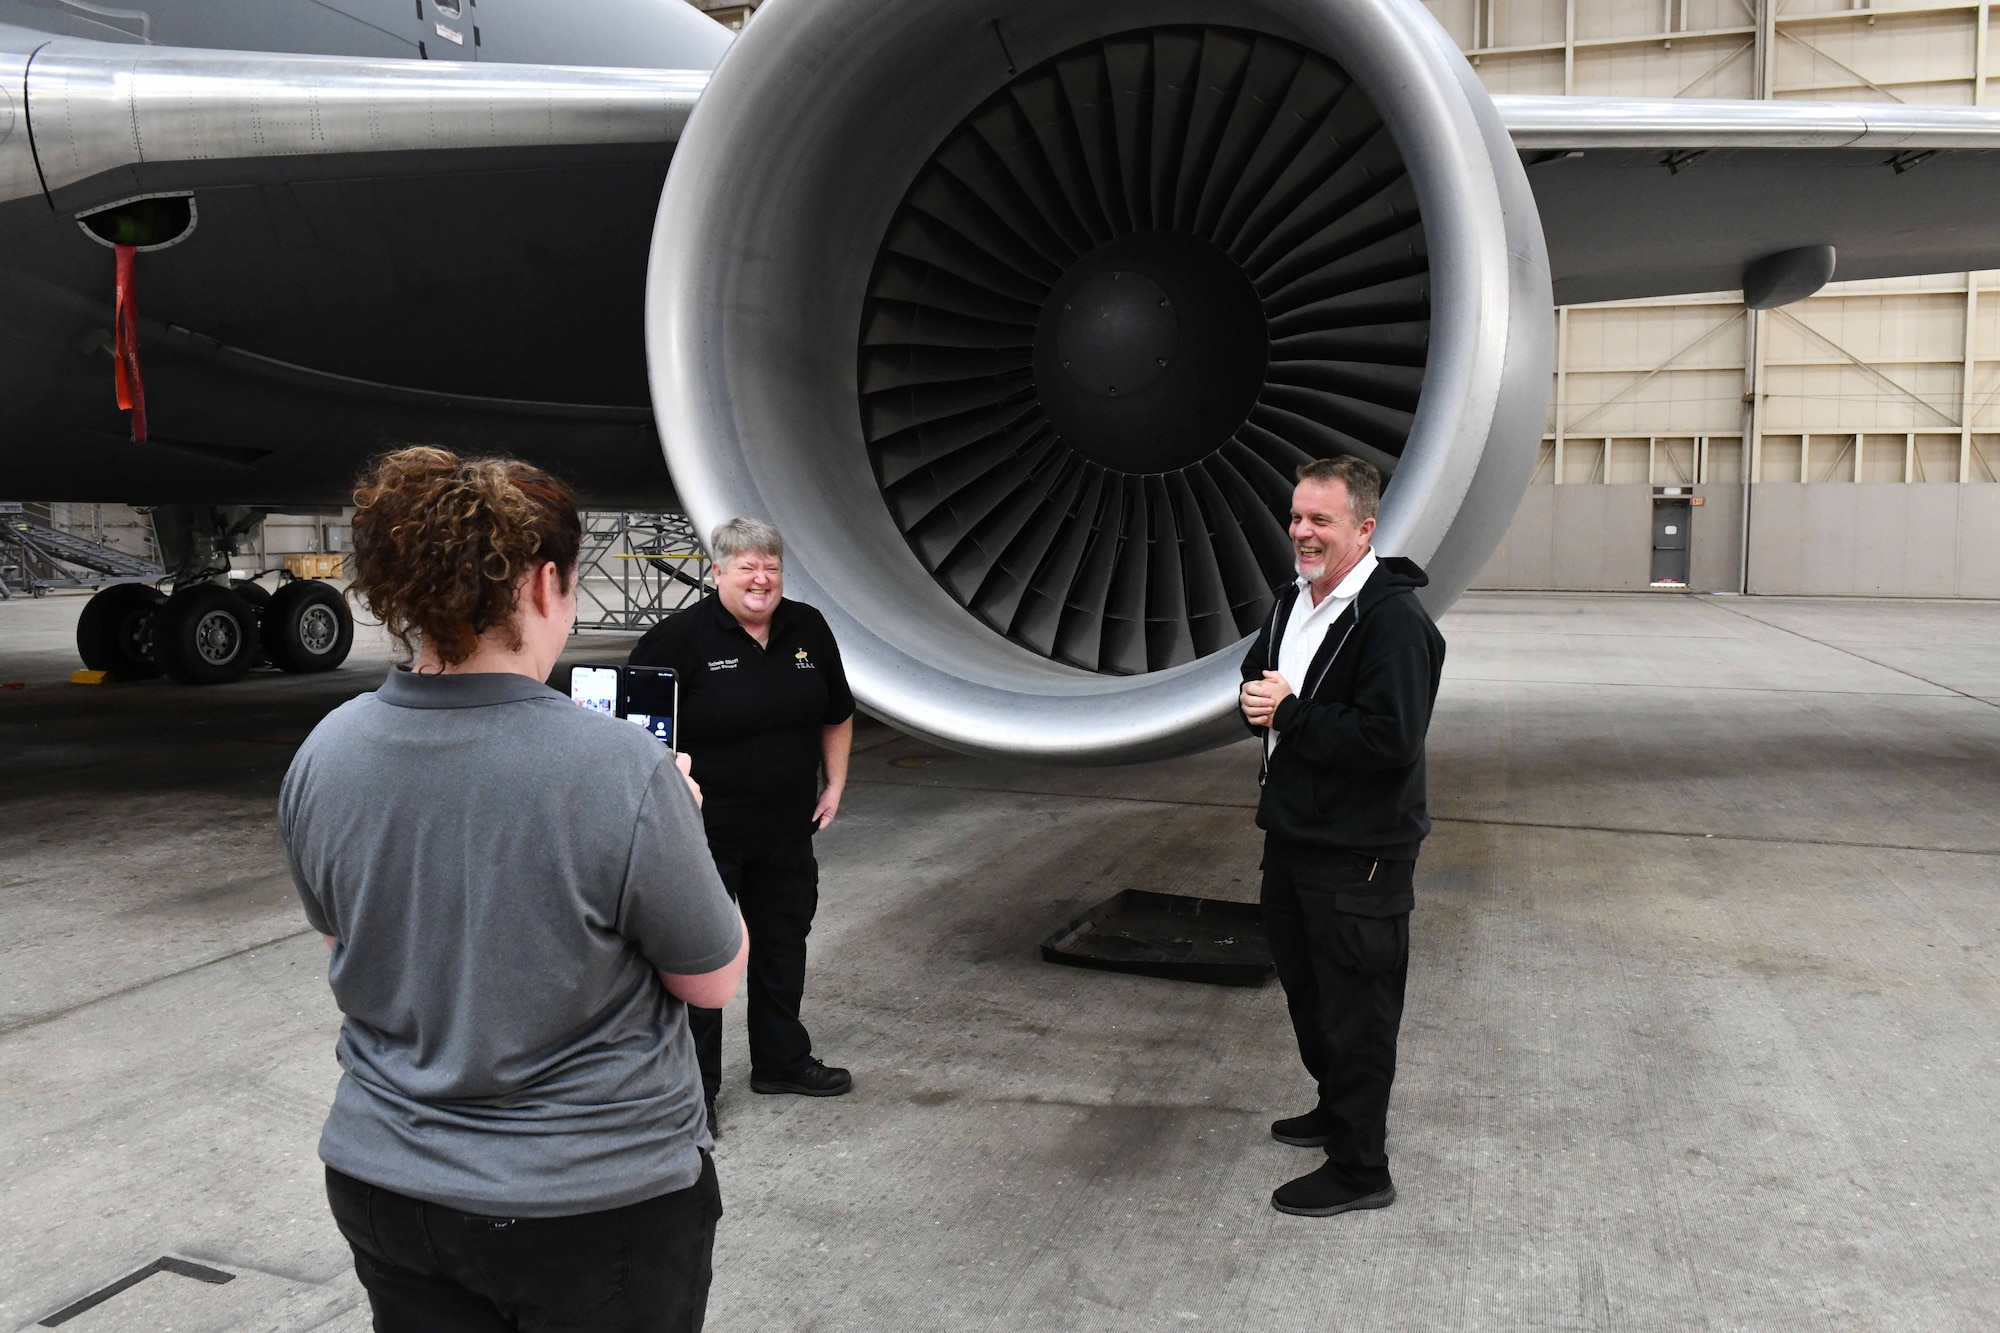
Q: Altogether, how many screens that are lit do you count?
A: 2